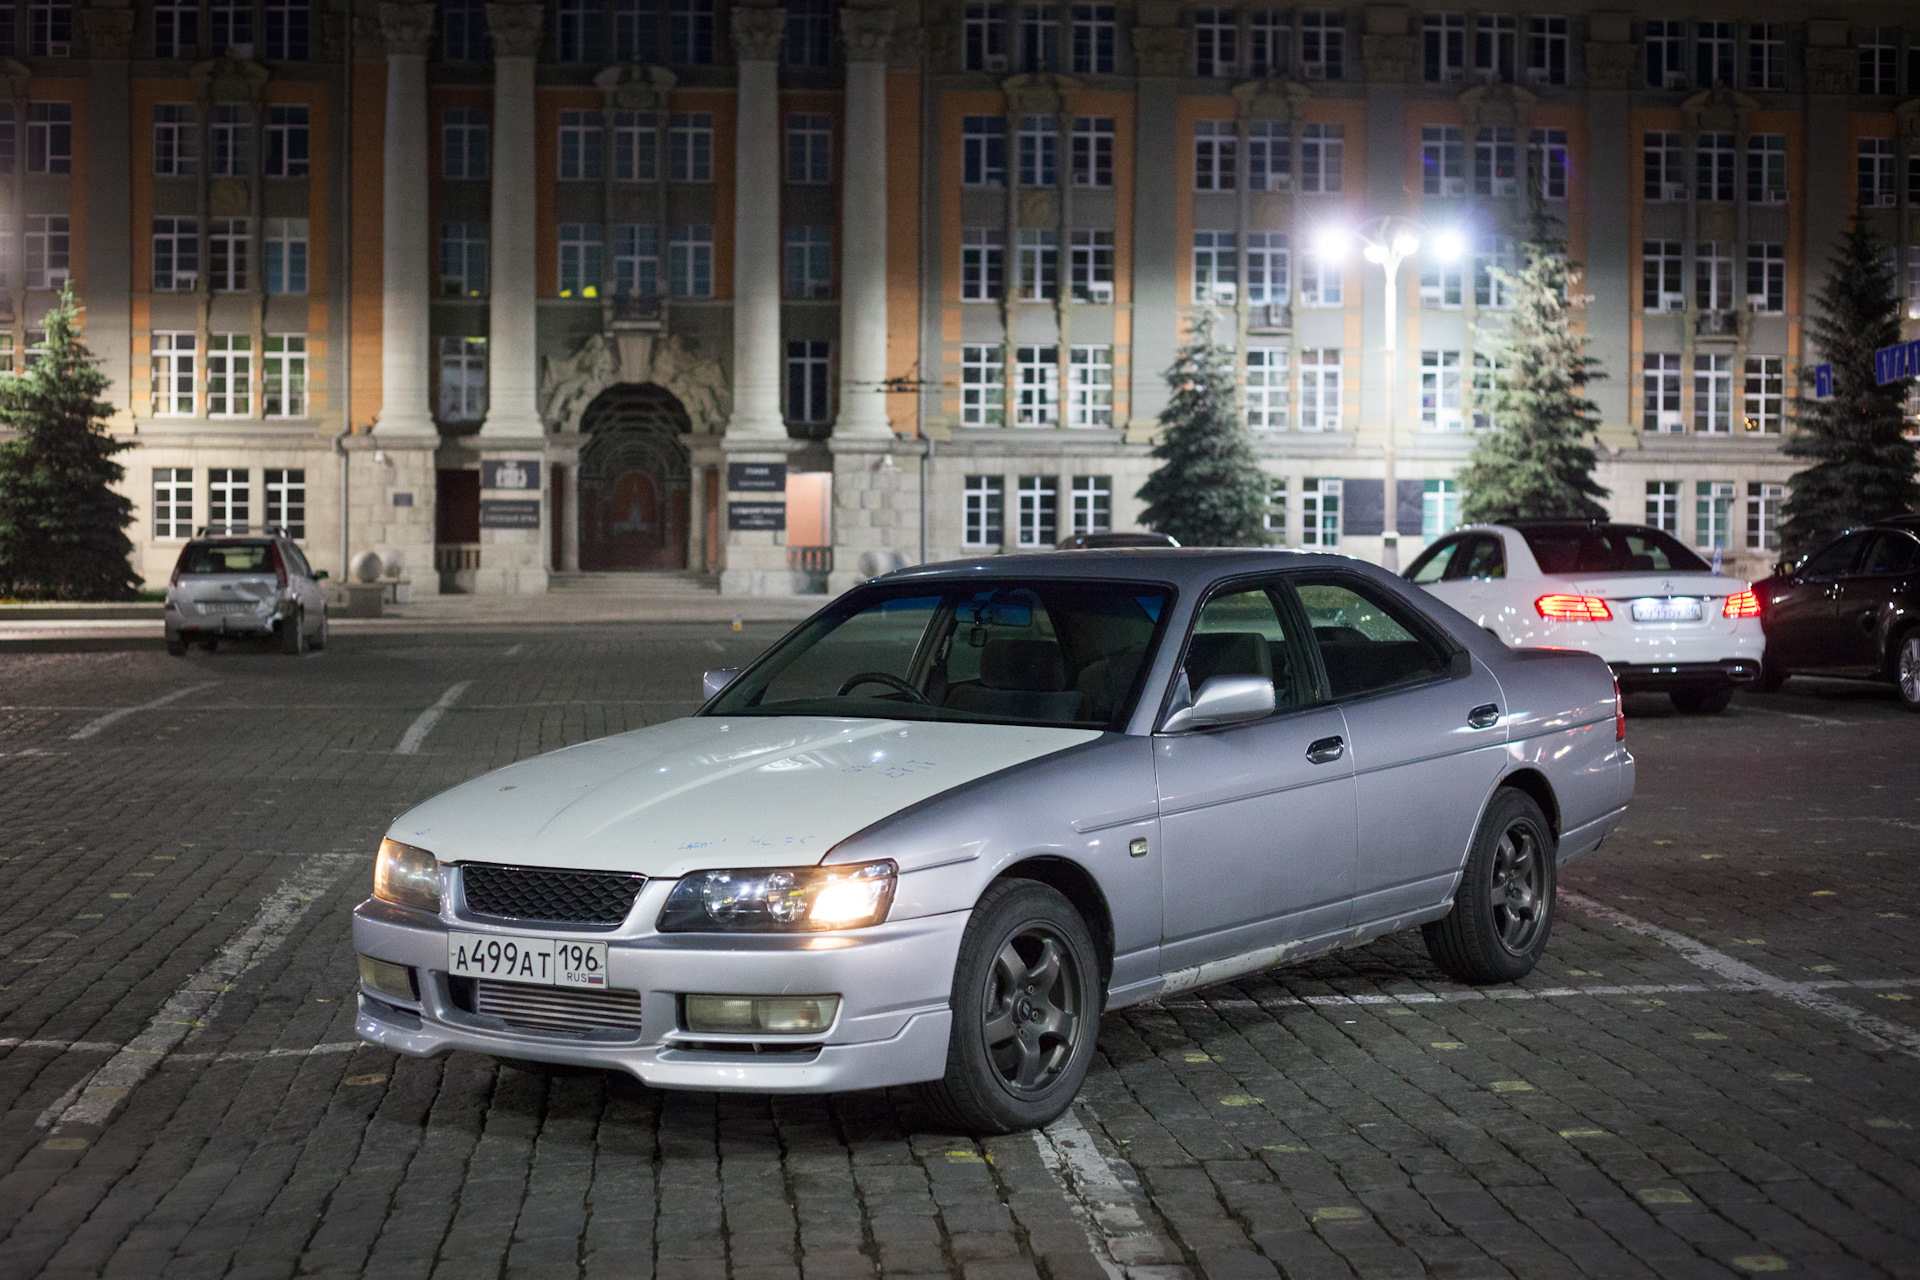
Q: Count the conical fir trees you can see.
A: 4